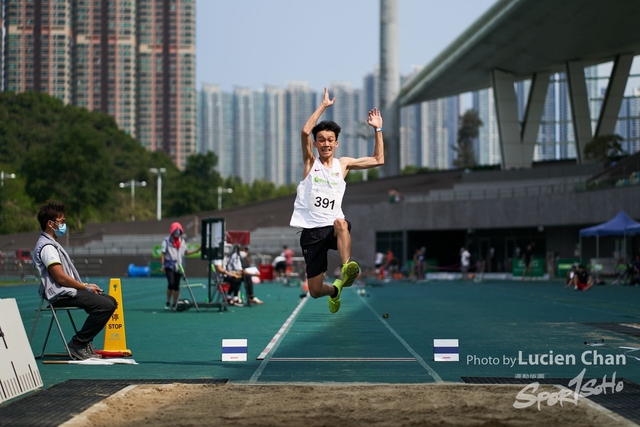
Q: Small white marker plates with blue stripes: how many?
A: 2